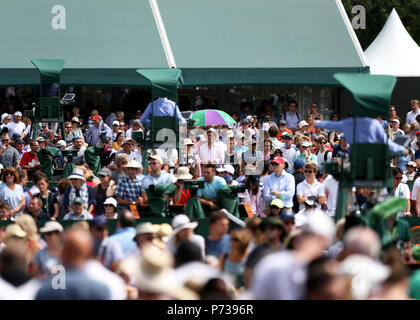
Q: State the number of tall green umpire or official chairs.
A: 3